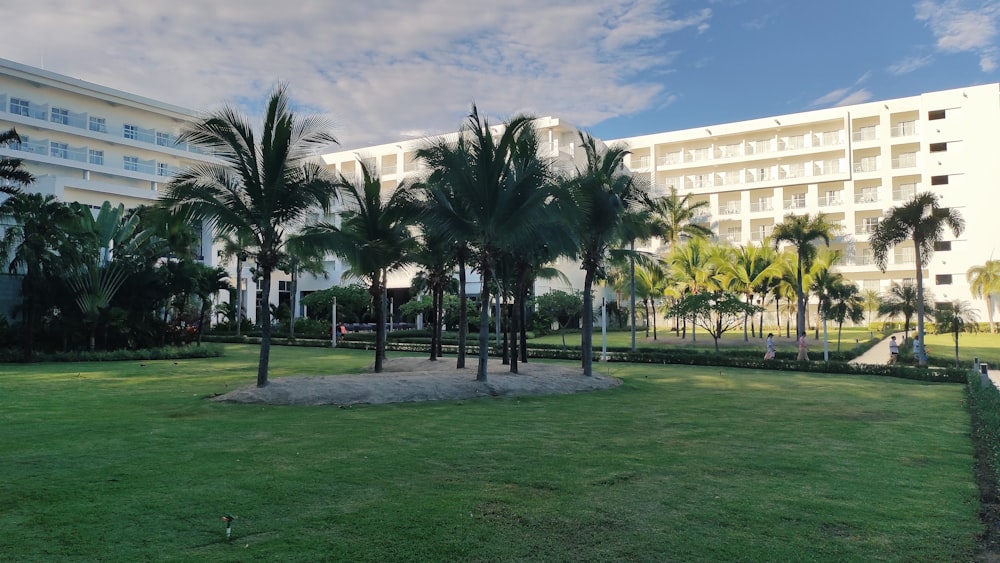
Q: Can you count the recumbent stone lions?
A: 0